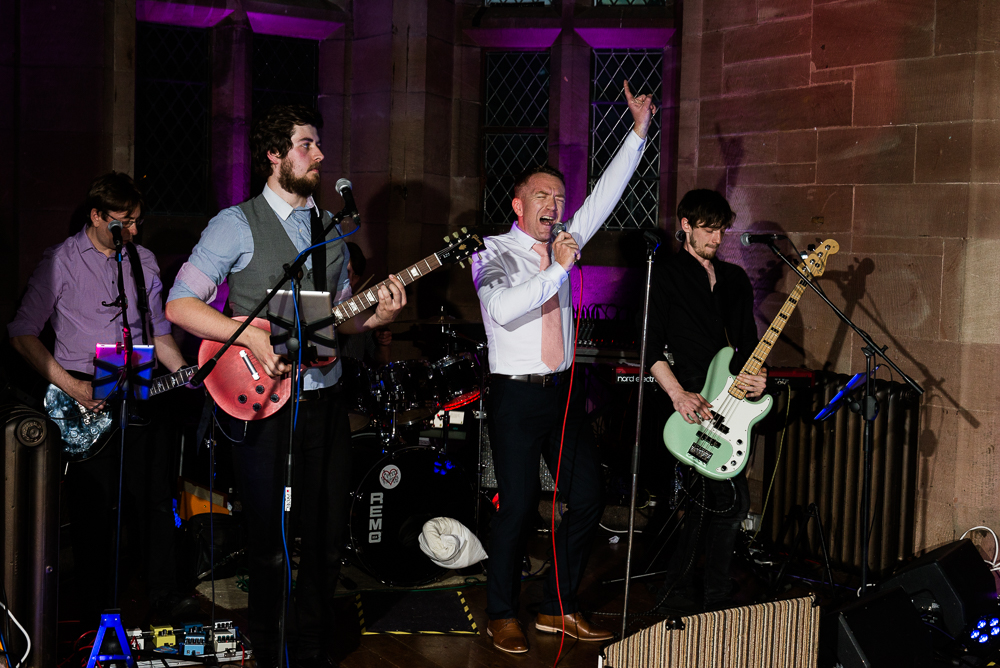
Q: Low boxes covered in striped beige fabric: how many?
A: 1